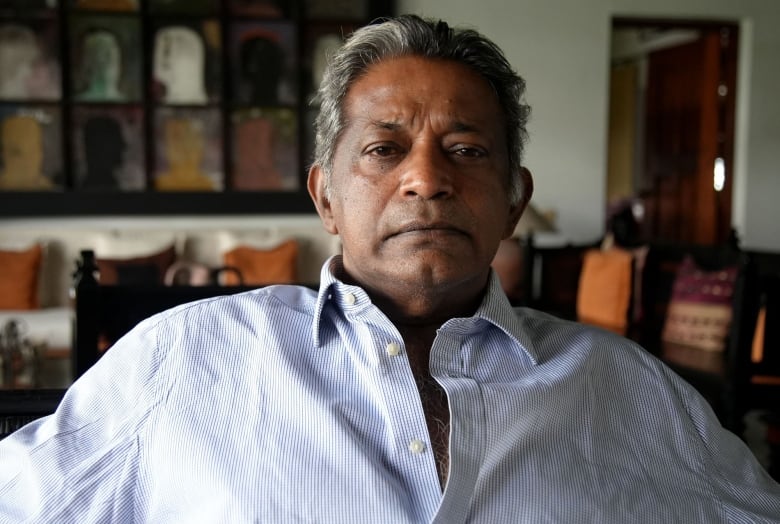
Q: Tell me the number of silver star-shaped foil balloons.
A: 0